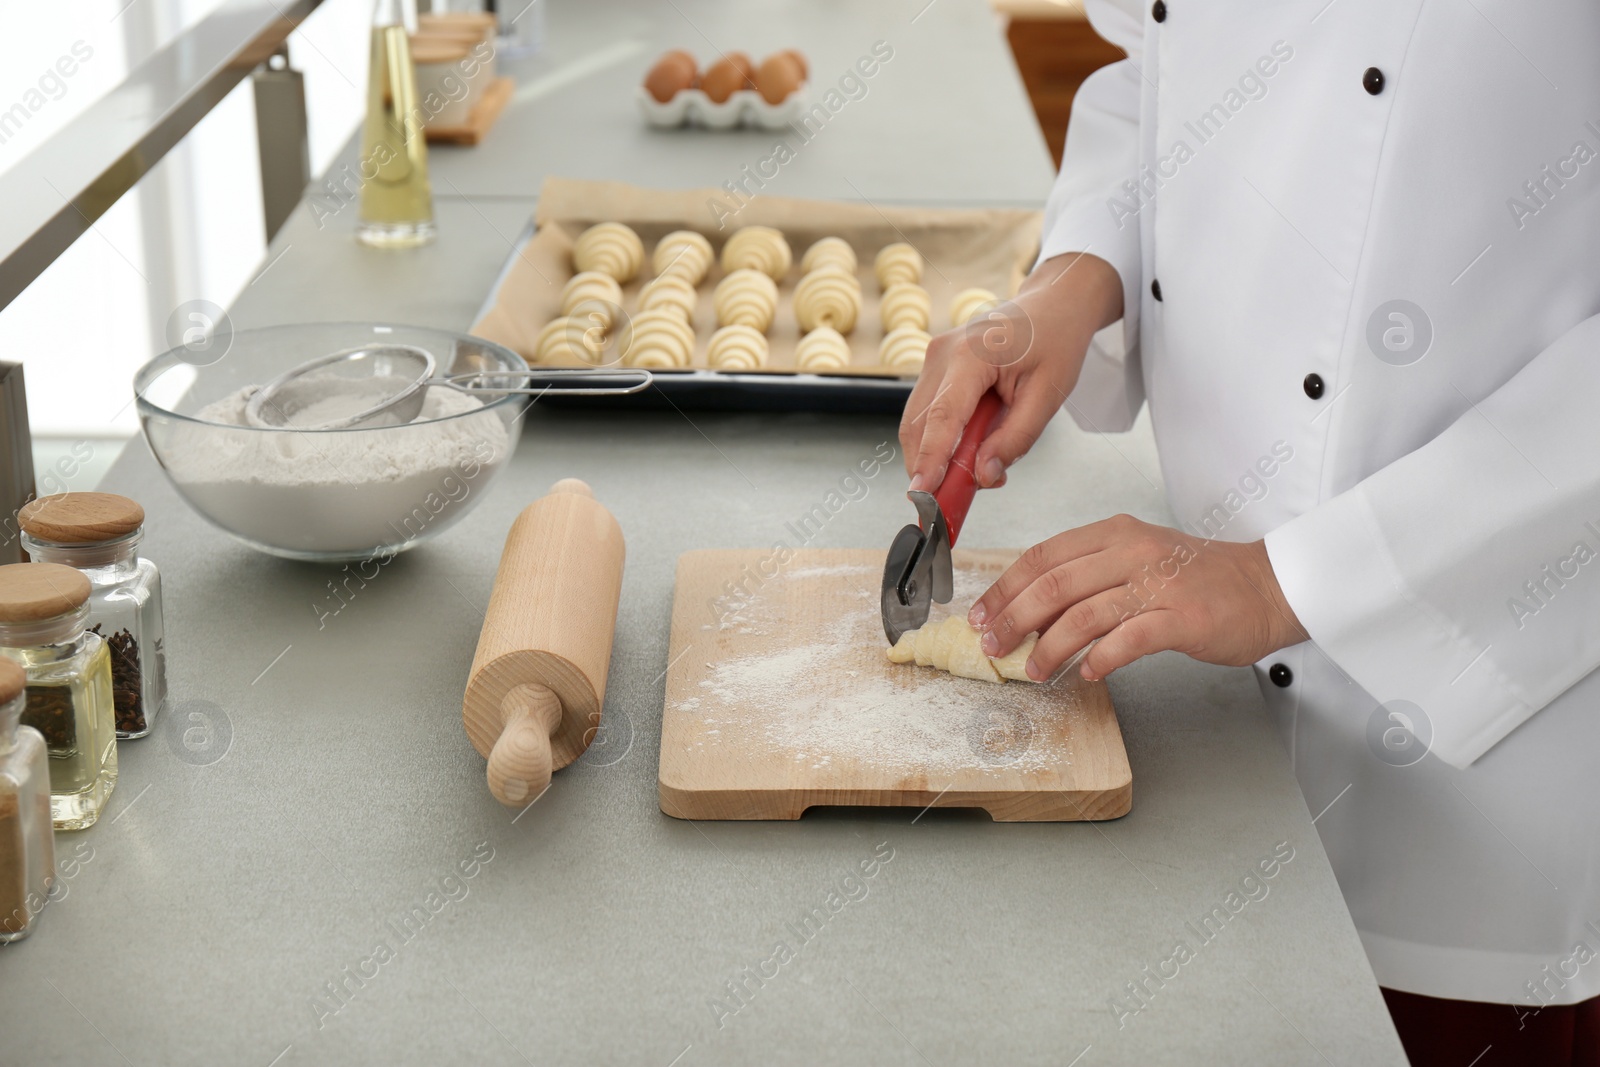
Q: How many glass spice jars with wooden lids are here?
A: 3